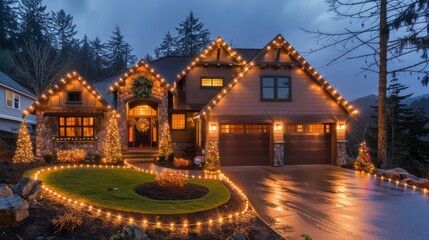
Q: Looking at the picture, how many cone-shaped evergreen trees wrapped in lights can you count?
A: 5